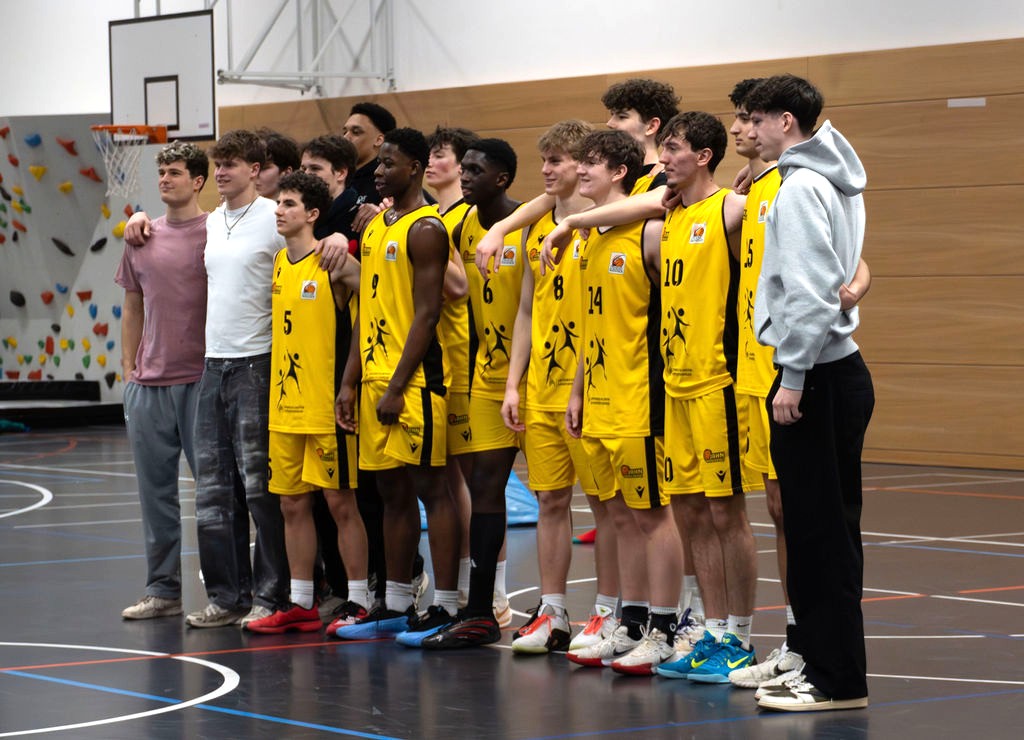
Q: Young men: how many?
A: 15